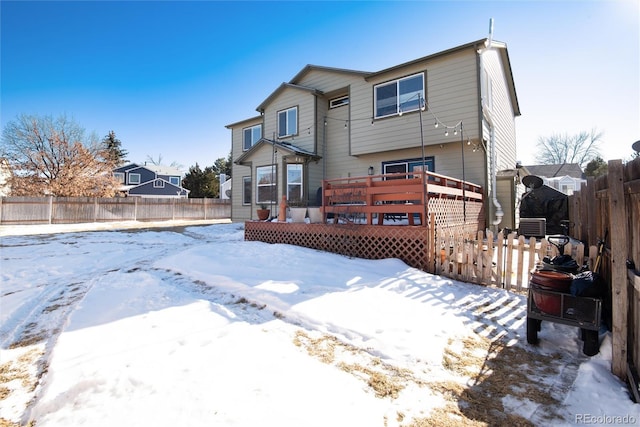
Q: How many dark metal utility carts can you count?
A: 1